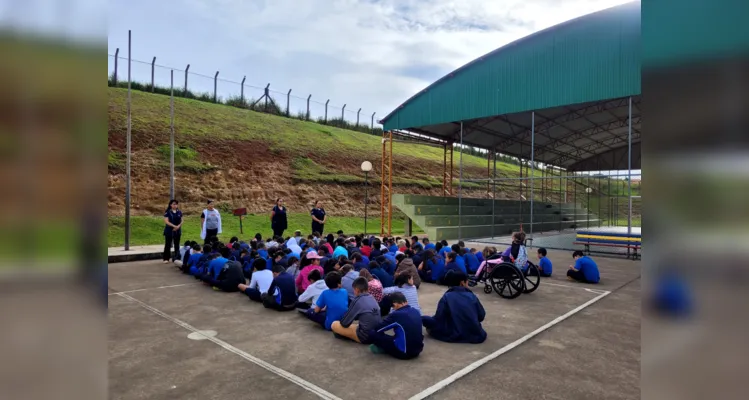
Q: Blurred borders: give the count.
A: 2